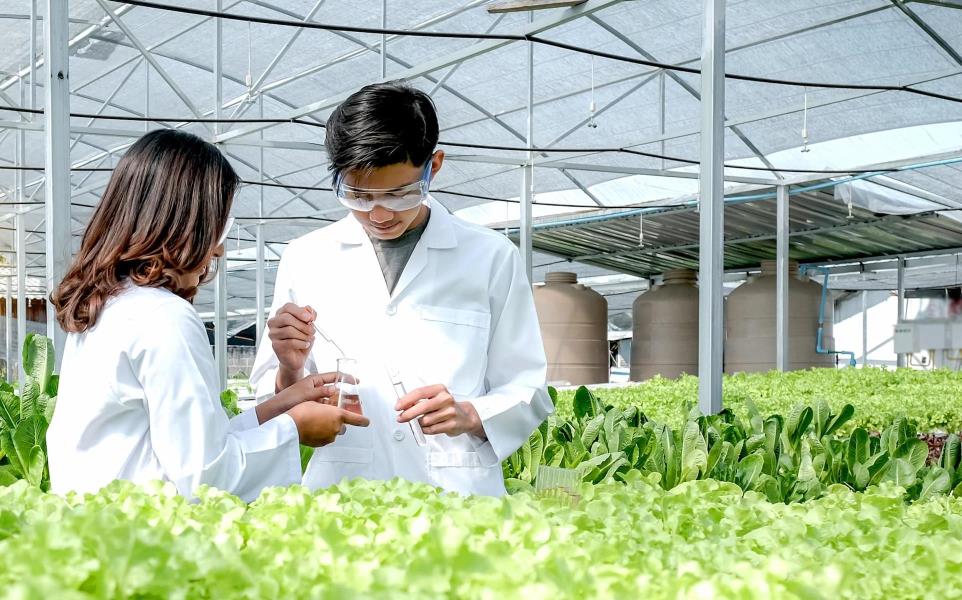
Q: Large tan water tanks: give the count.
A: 3